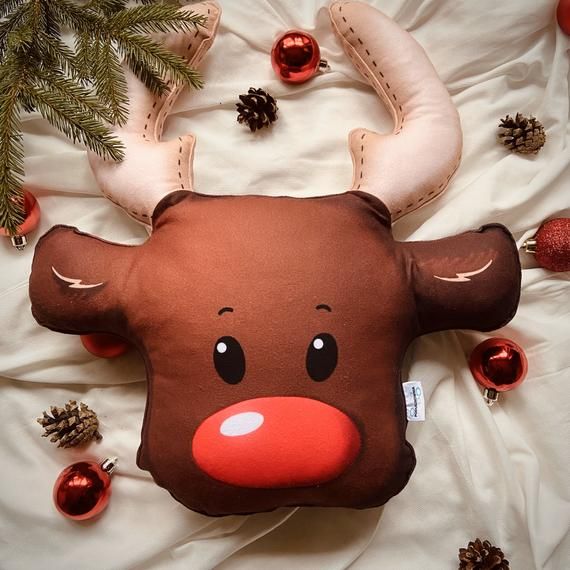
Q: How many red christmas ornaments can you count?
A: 7